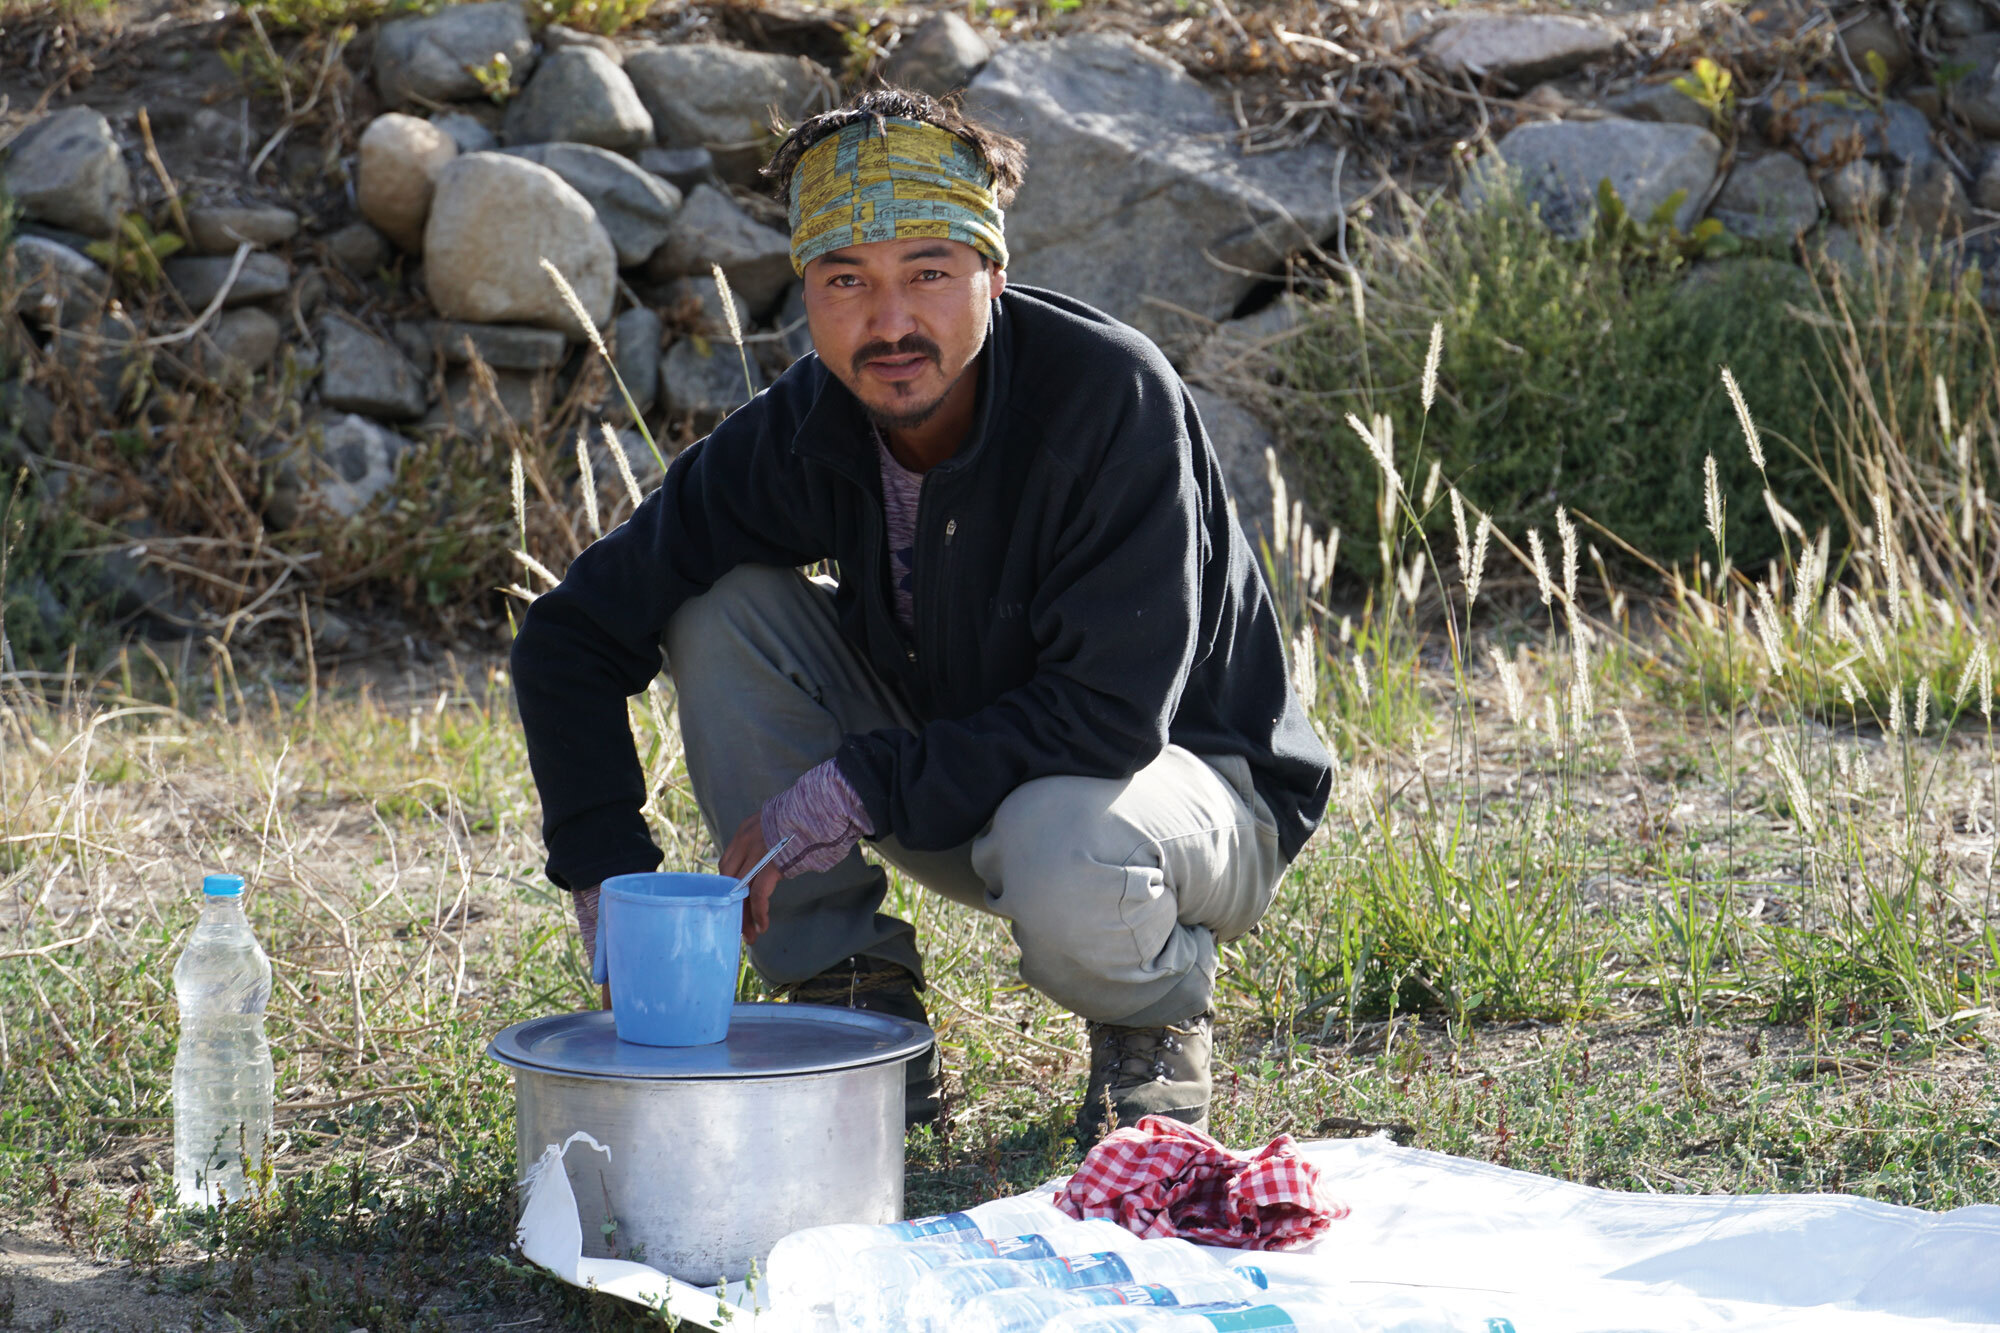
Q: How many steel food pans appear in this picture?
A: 1